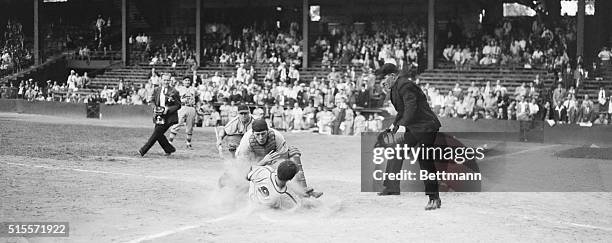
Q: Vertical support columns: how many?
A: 6